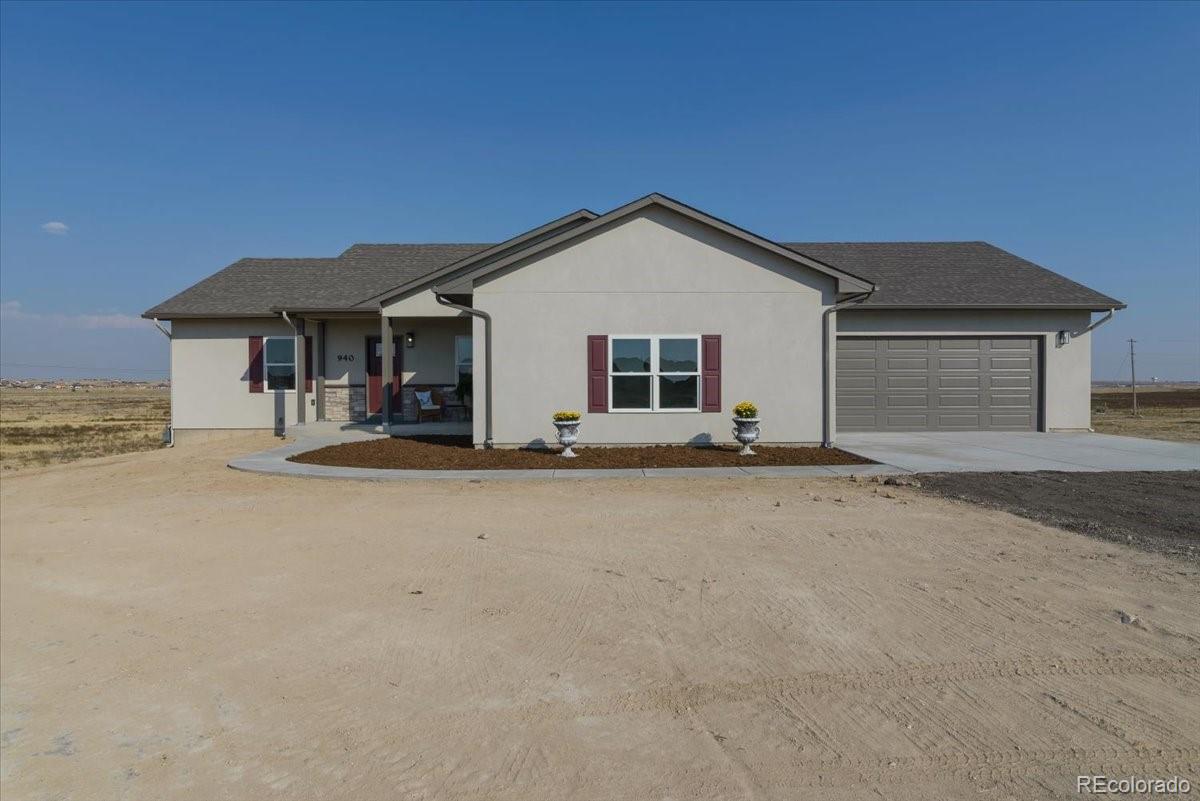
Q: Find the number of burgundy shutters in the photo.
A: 4